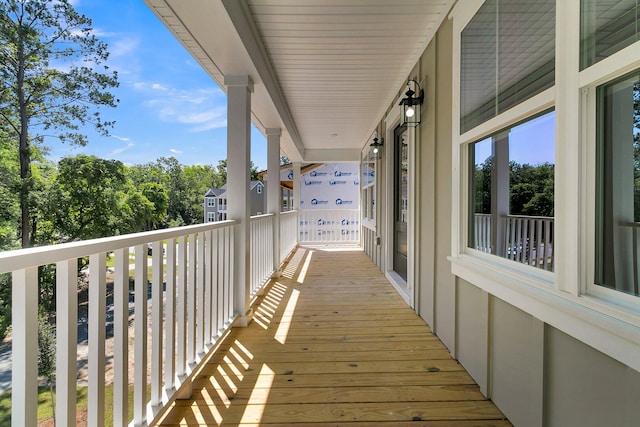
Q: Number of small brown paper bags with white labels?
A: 0